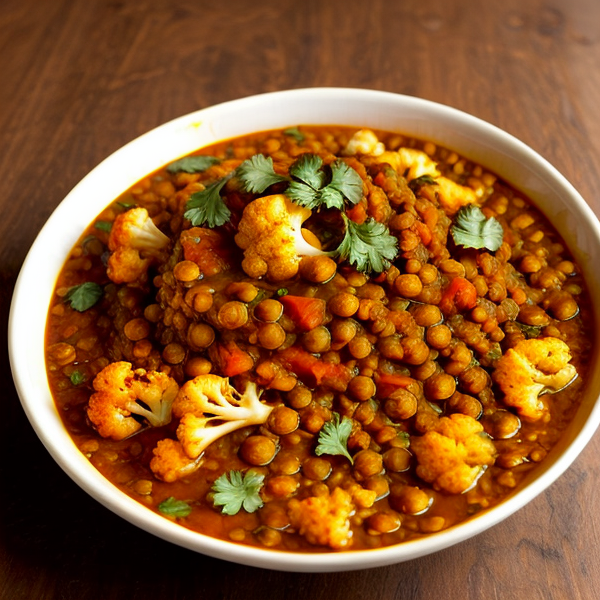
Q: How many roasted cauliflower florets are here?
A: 11